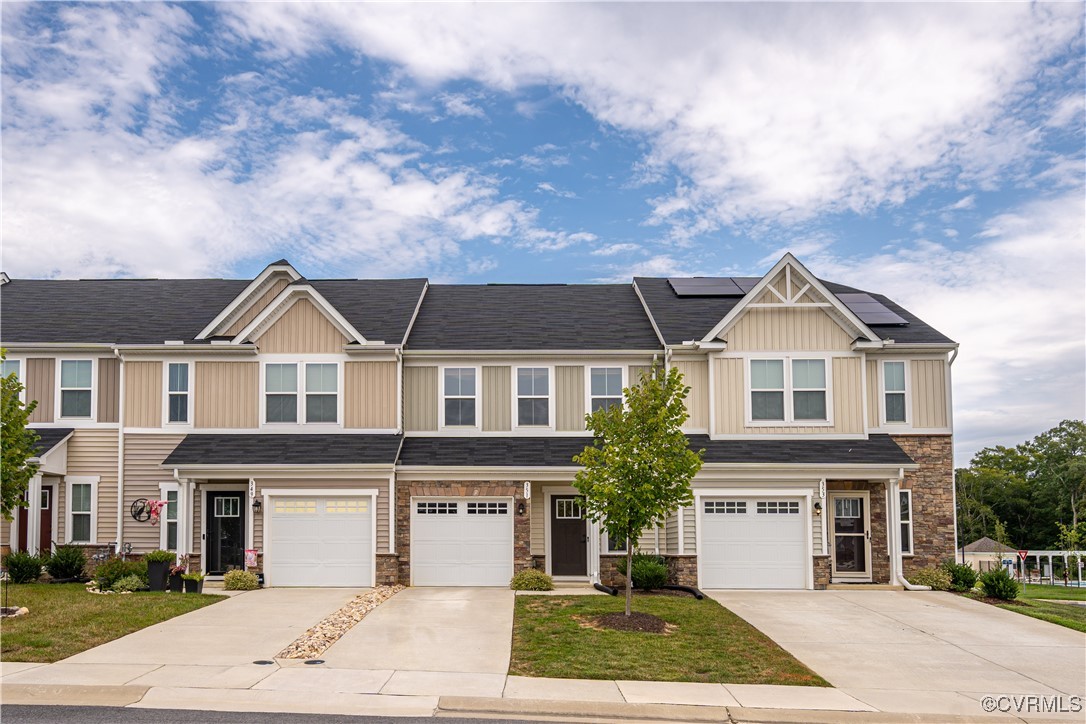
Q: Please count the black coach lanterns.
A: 3